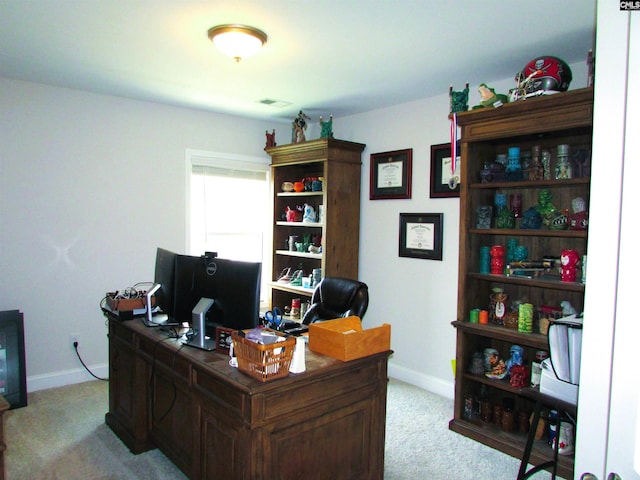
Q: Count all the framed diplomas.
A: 3